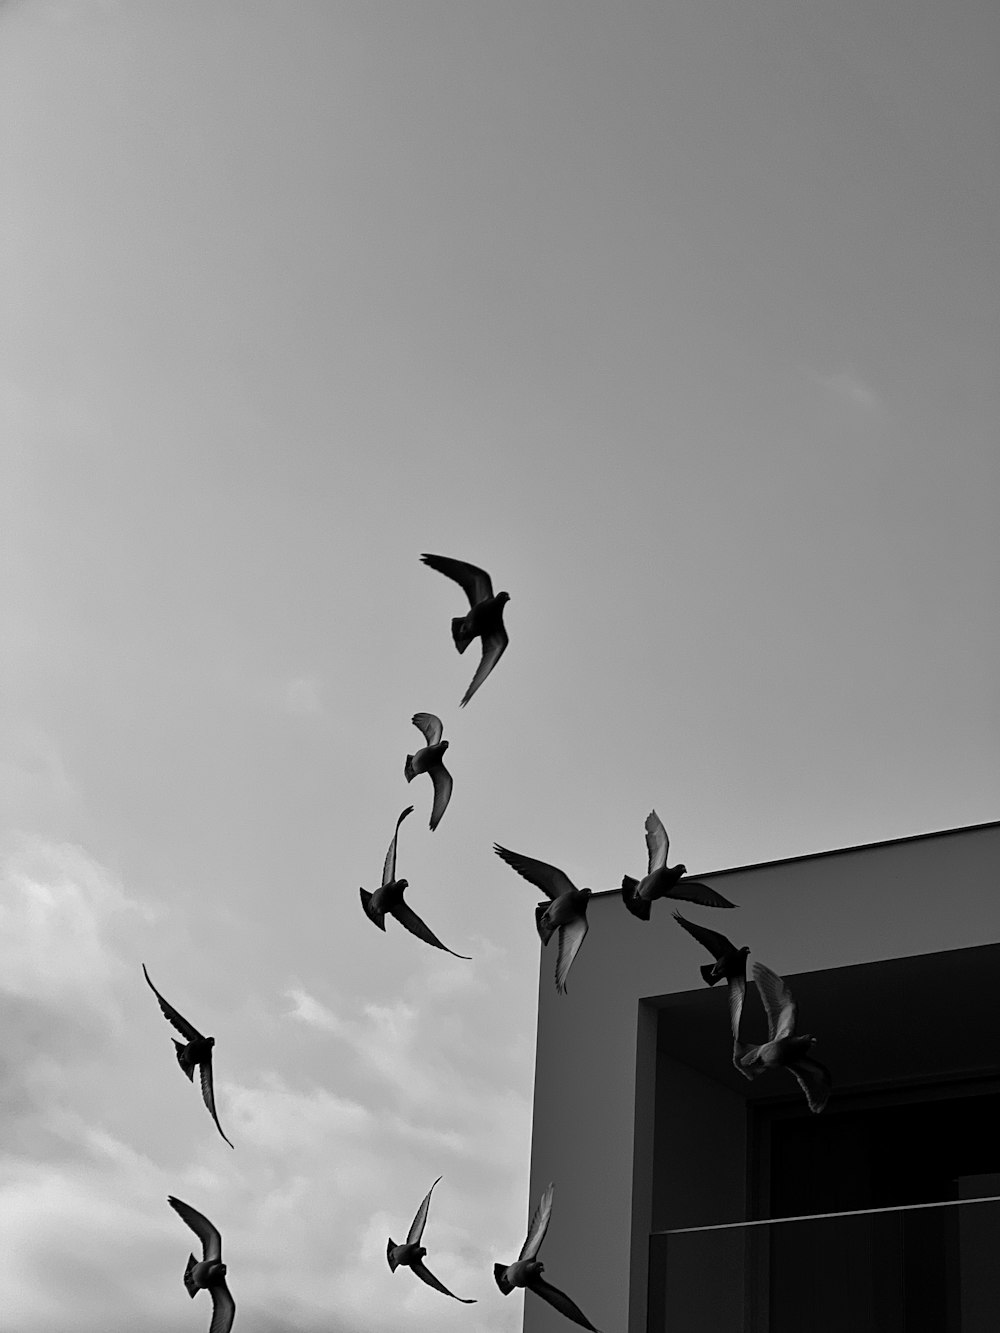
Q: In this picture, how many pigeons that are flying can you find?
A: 11